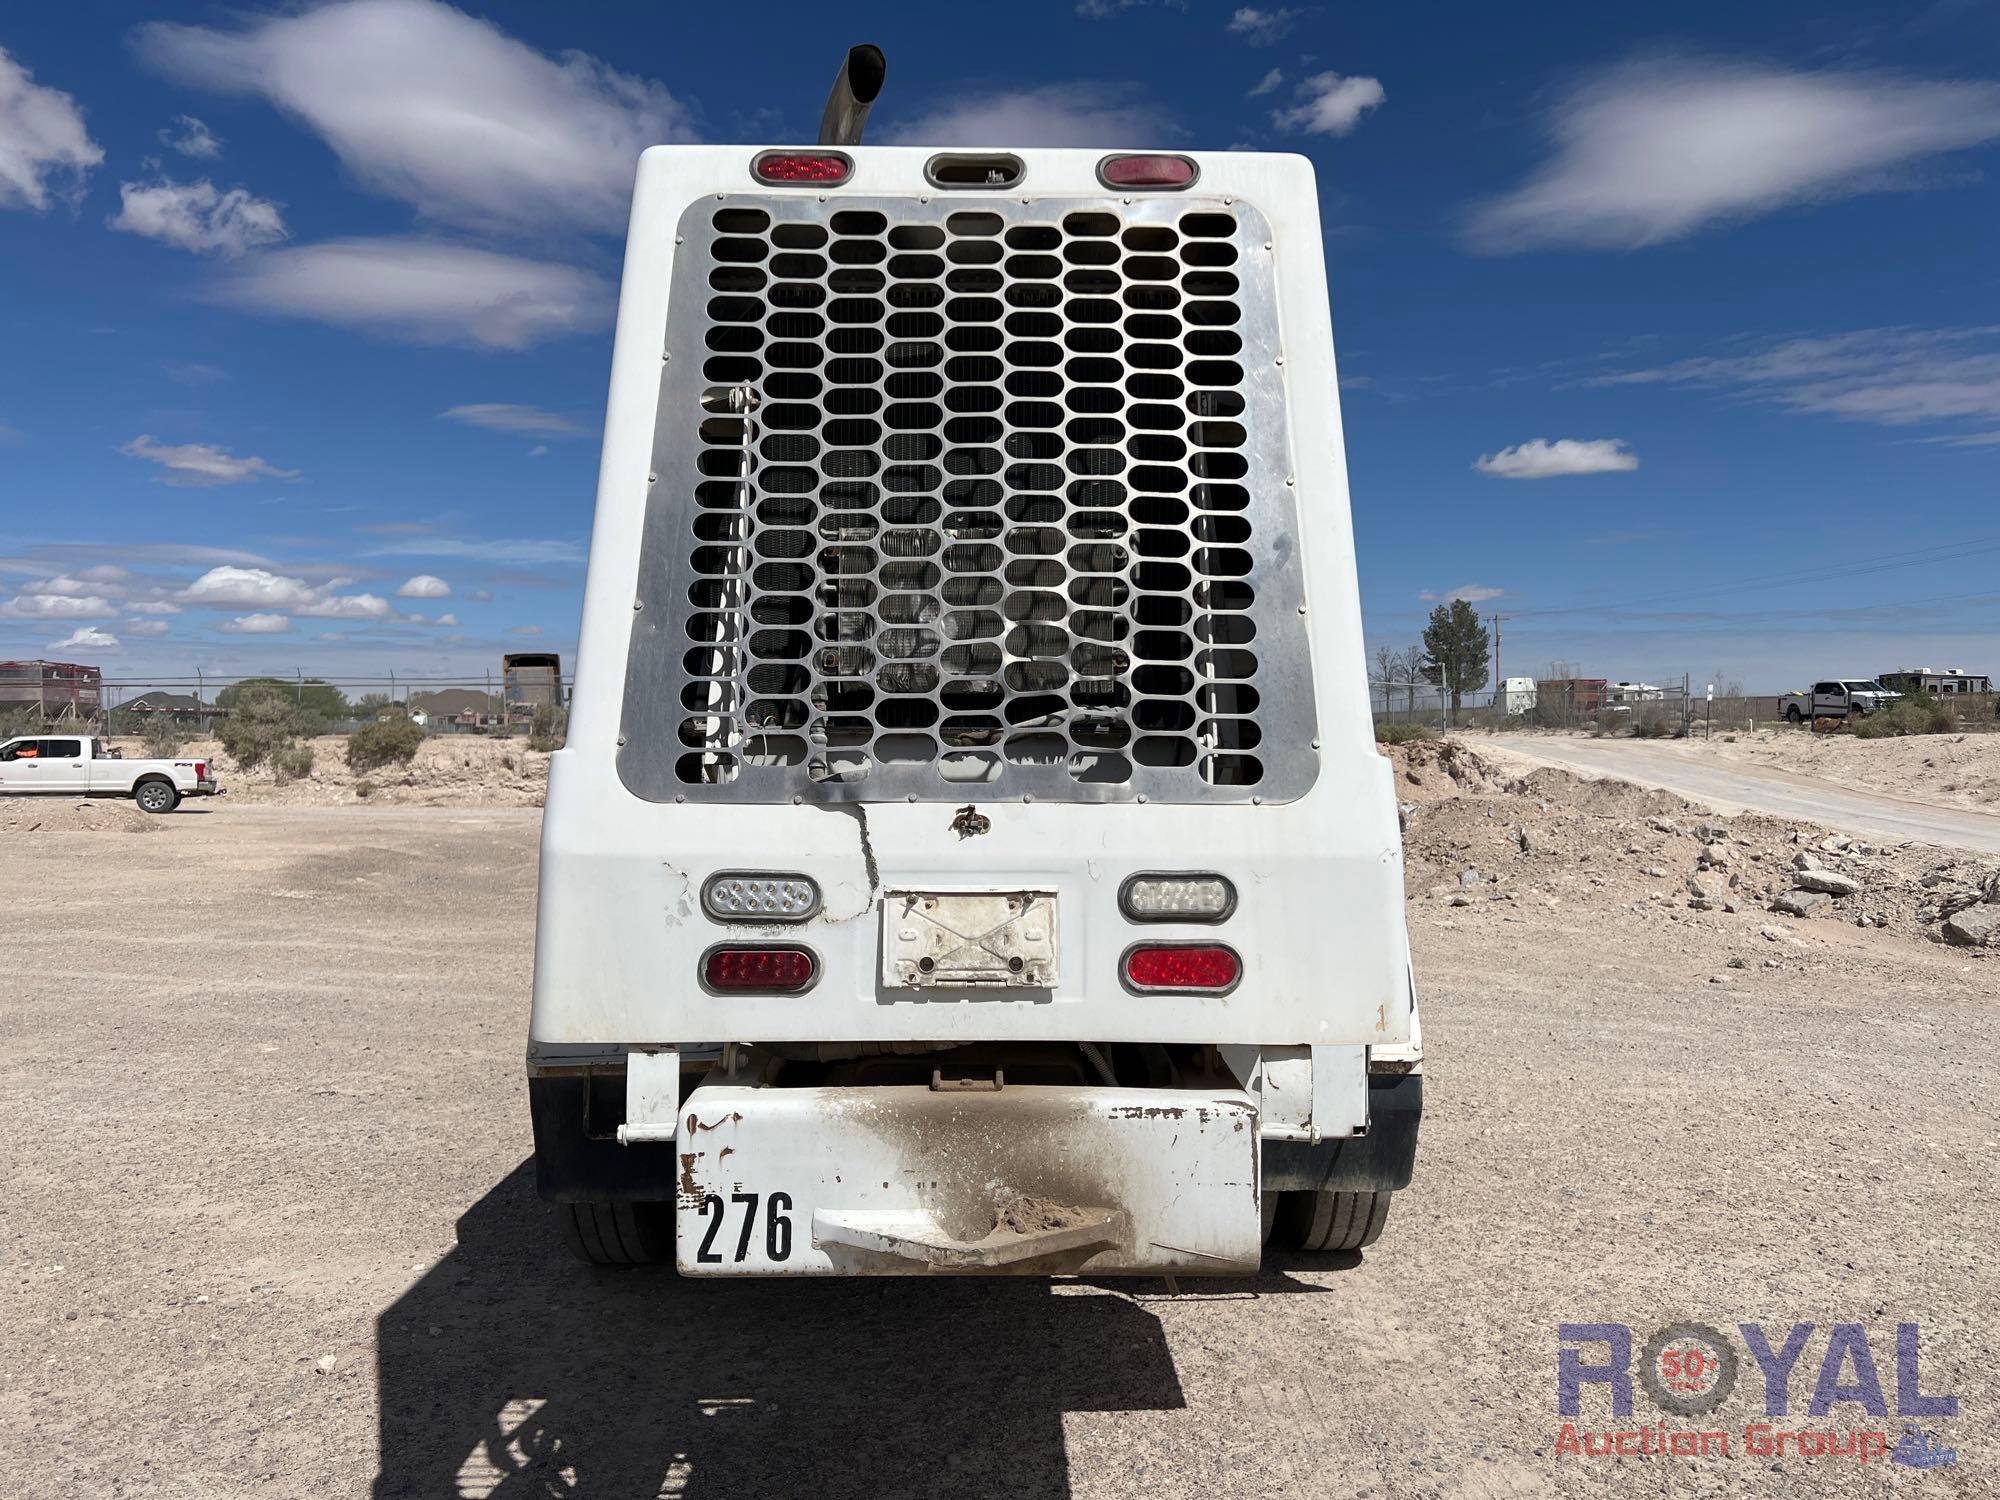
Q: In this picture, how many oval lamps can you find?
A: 6